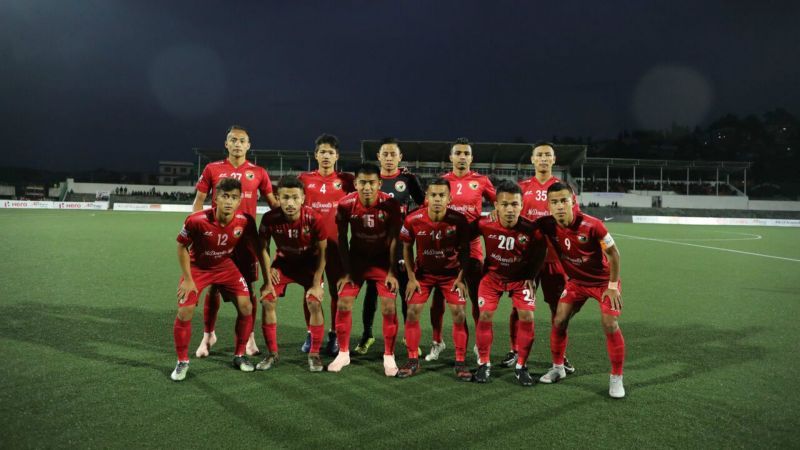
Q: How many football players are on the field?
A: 11